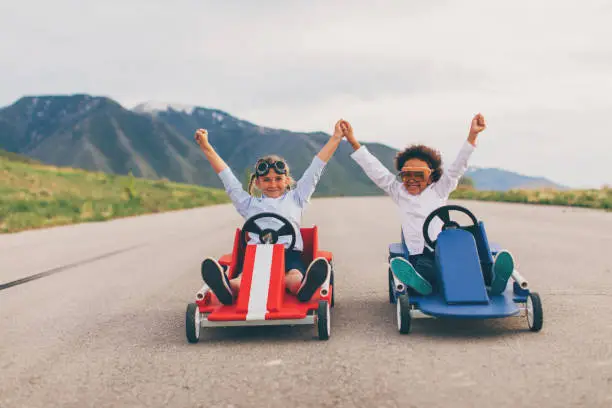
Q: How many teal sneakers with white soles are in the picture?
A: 2